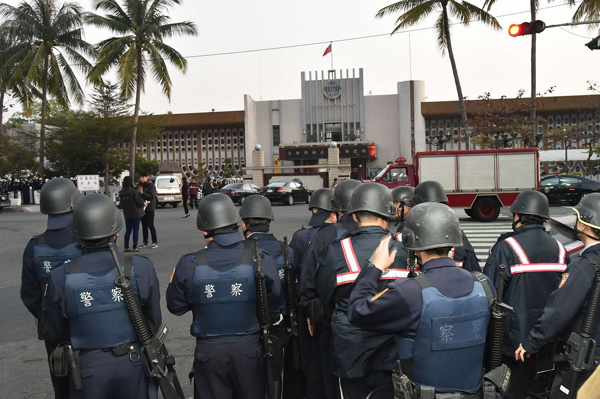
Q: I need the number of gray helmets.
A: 12